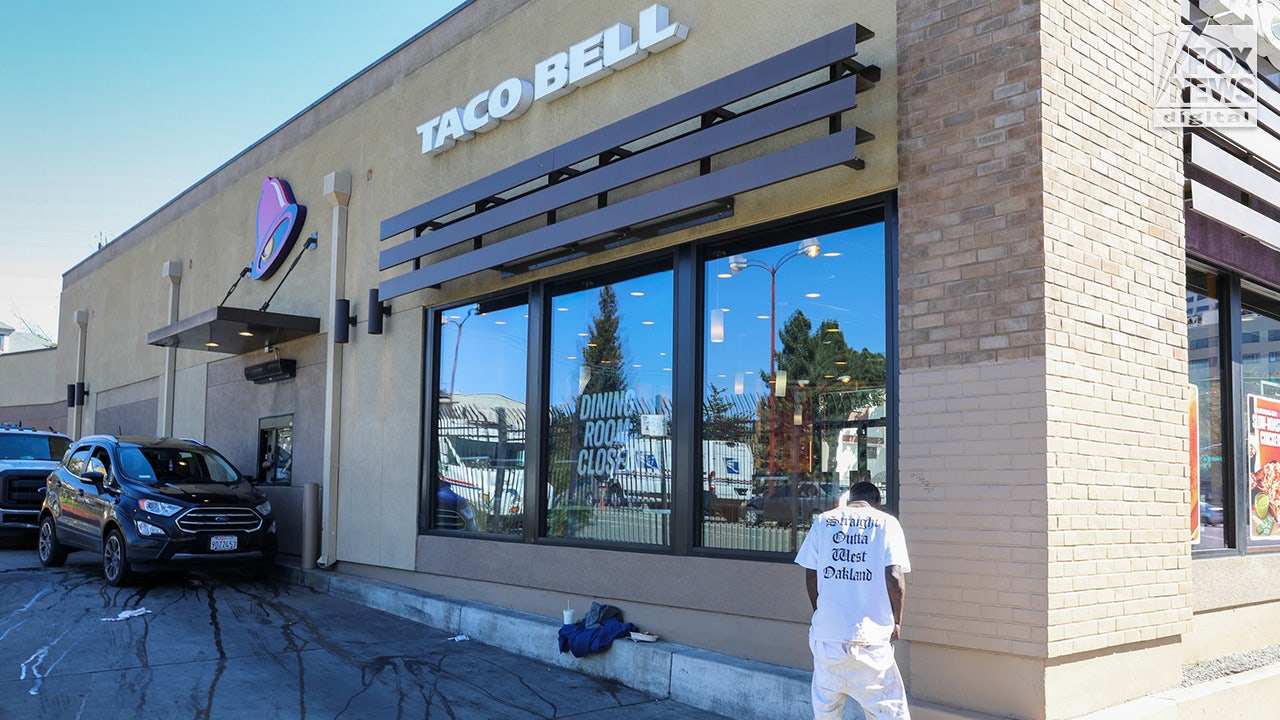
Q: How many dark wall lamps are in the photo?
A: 4